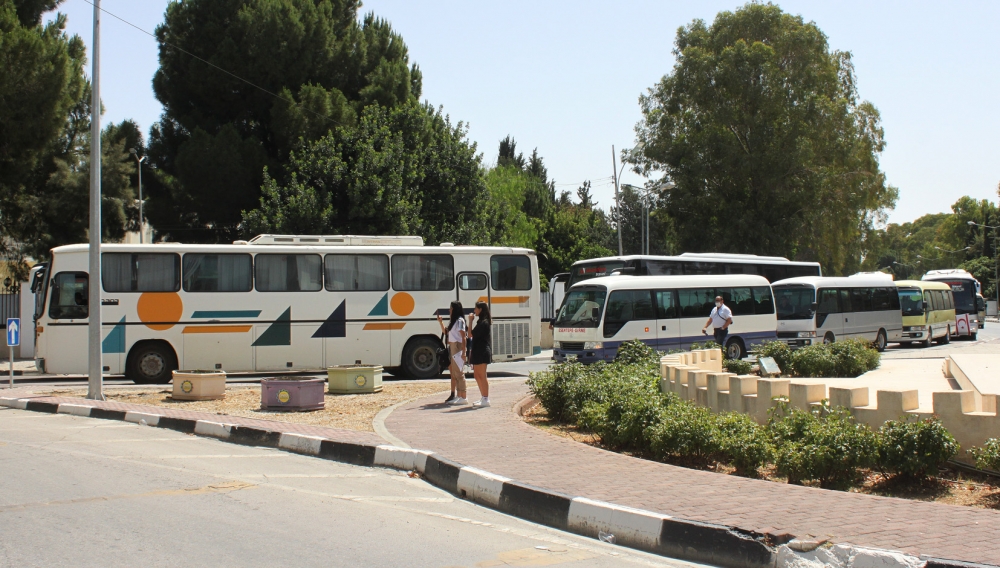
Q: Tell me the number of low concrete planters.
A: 3